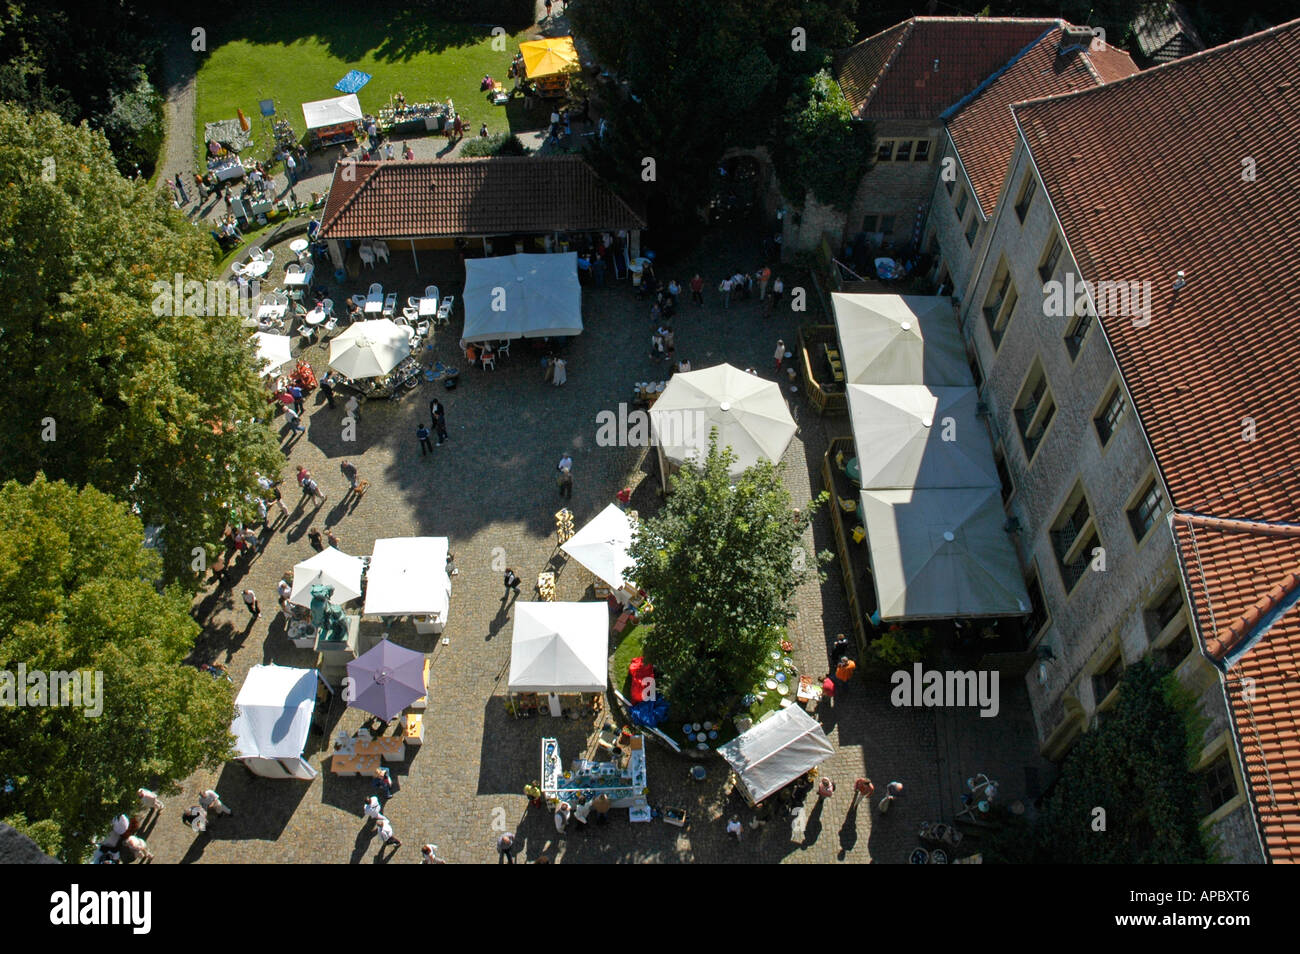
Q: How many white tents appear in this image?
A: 14